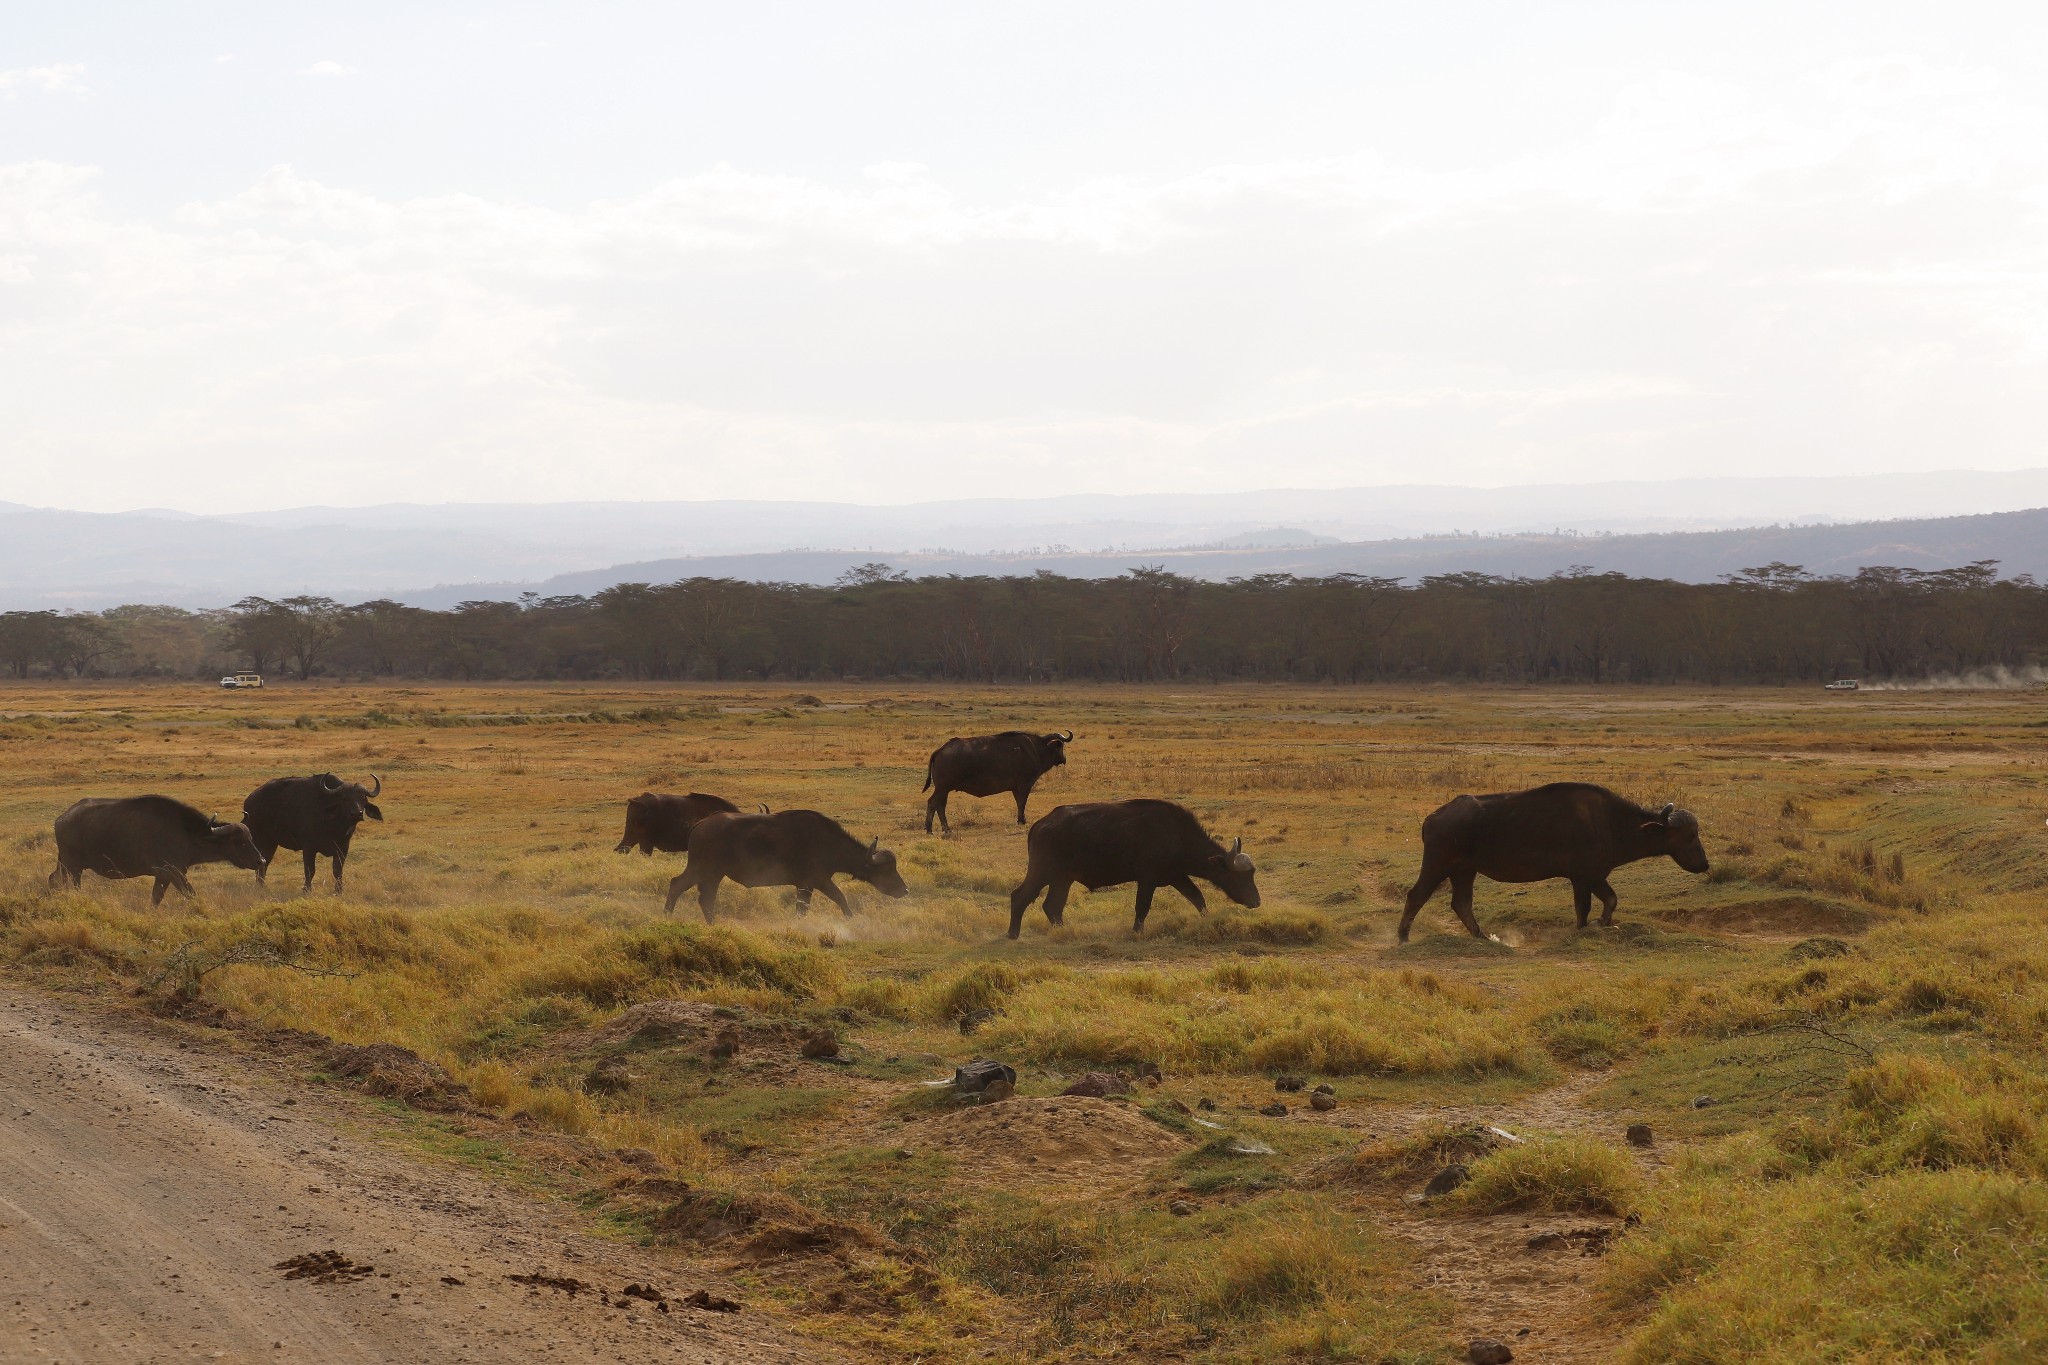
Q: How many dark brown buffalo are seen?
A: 7